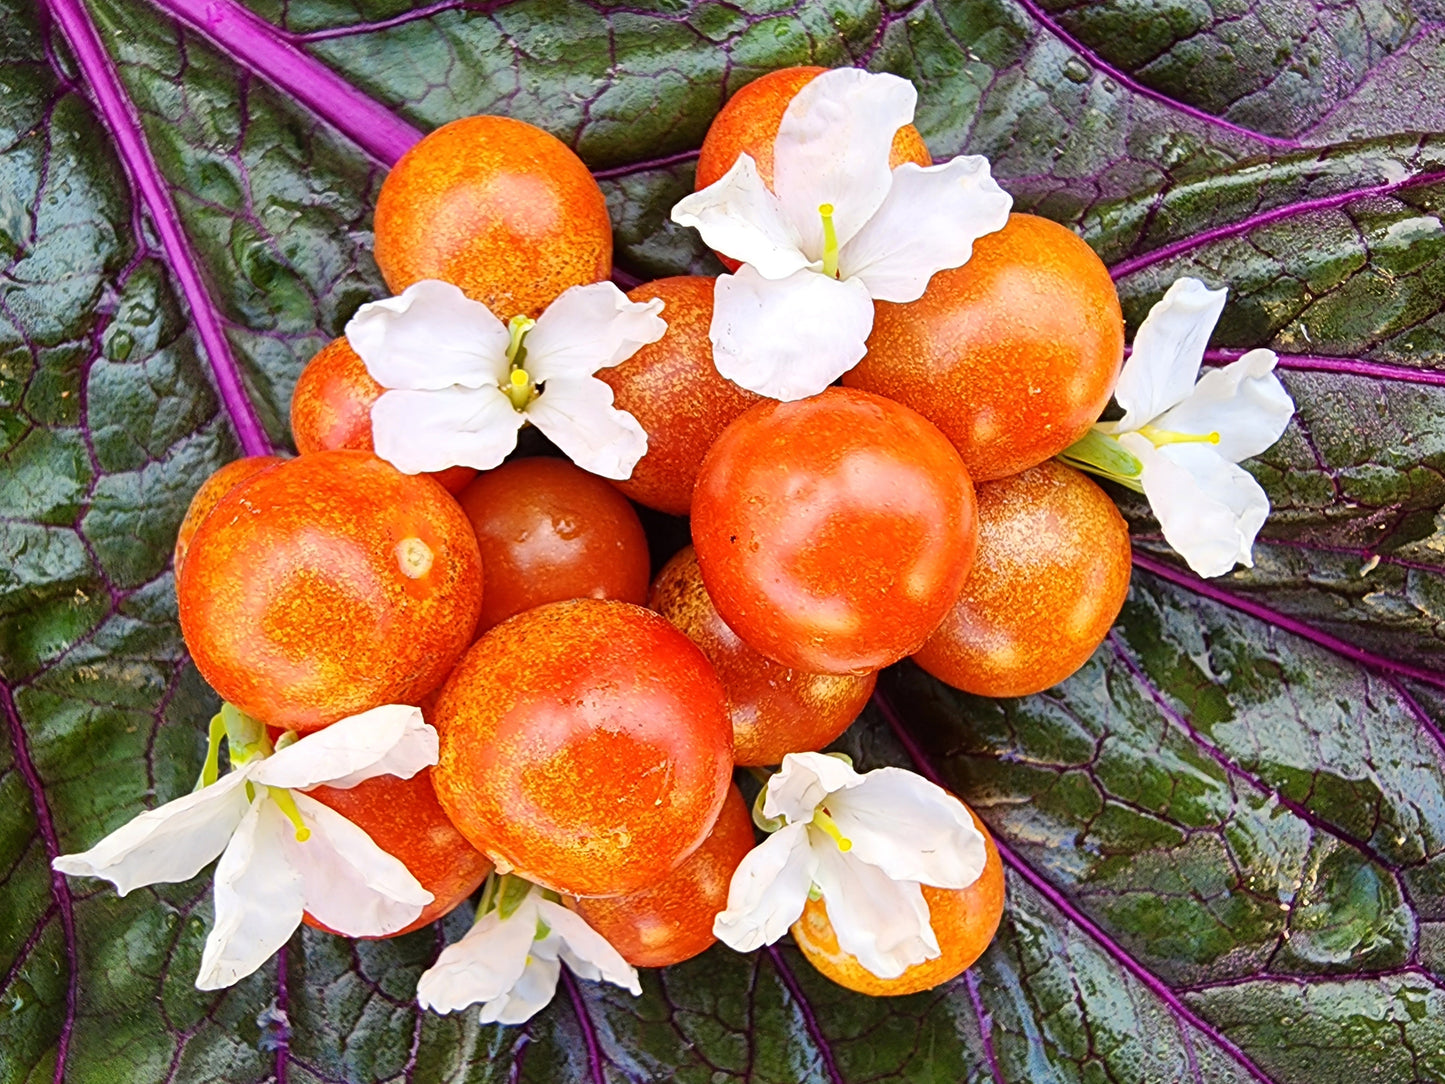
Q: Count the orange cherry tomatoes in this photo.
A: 15